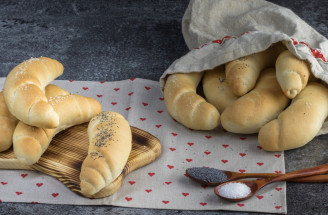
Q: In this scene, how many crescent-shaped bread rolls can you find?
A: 10